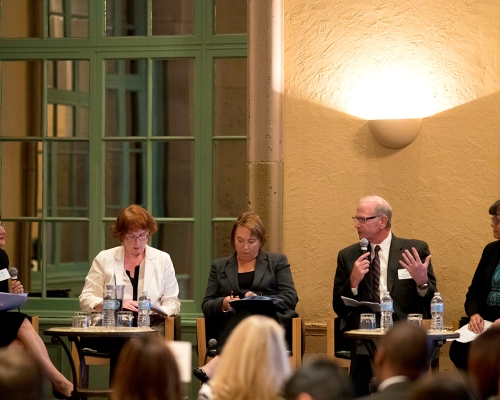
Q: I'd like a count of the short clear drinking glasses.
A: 5